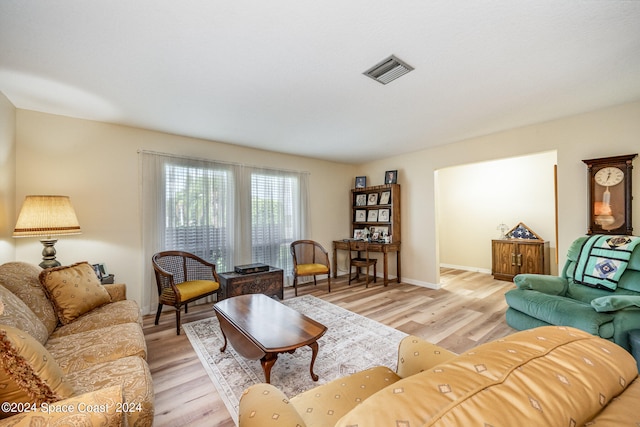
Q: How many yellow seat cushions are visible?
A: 2